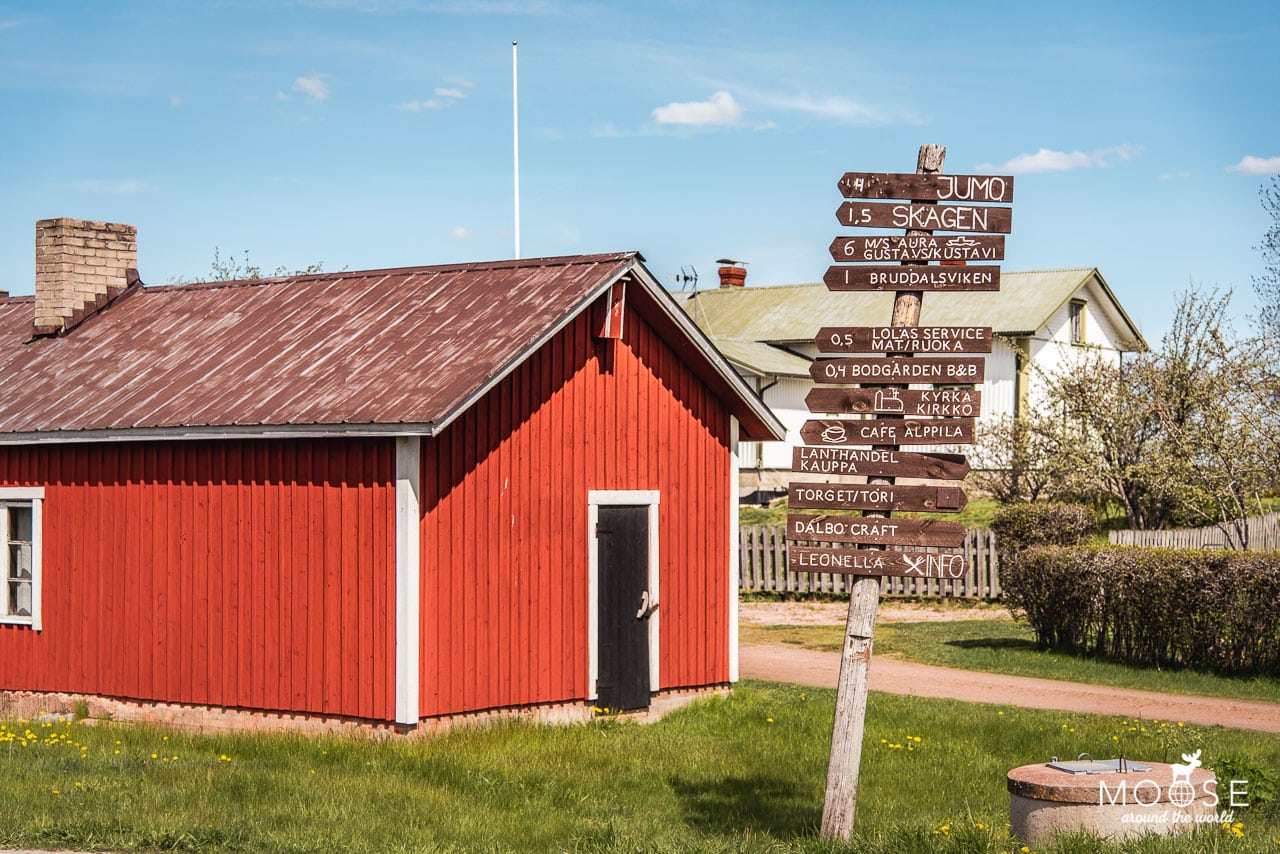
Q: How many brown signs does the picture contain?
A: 12